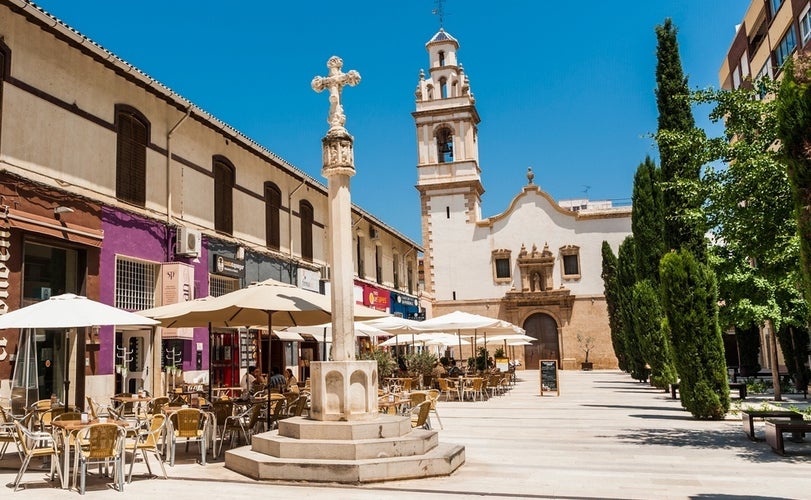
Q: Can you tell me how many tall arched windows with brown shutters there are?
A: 4